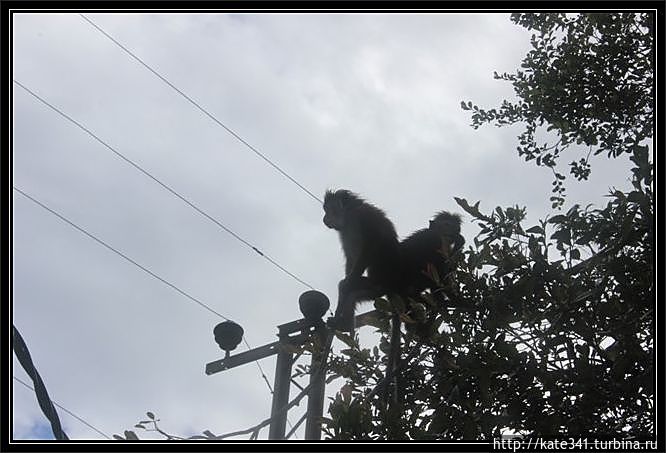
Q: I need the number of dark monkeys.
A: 2